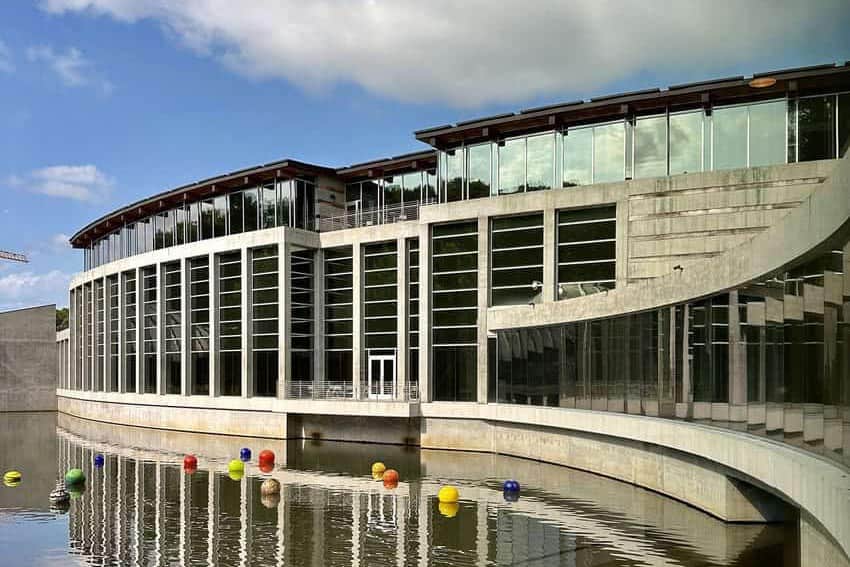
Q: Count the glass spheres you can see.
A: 13